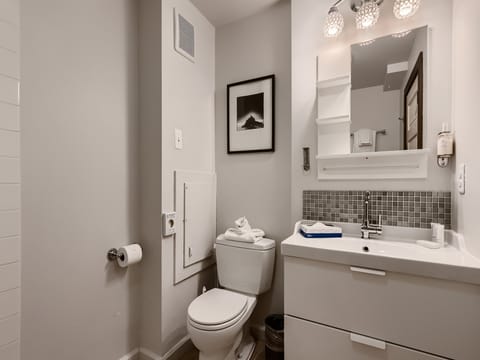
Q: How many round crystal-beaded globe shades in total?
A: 3